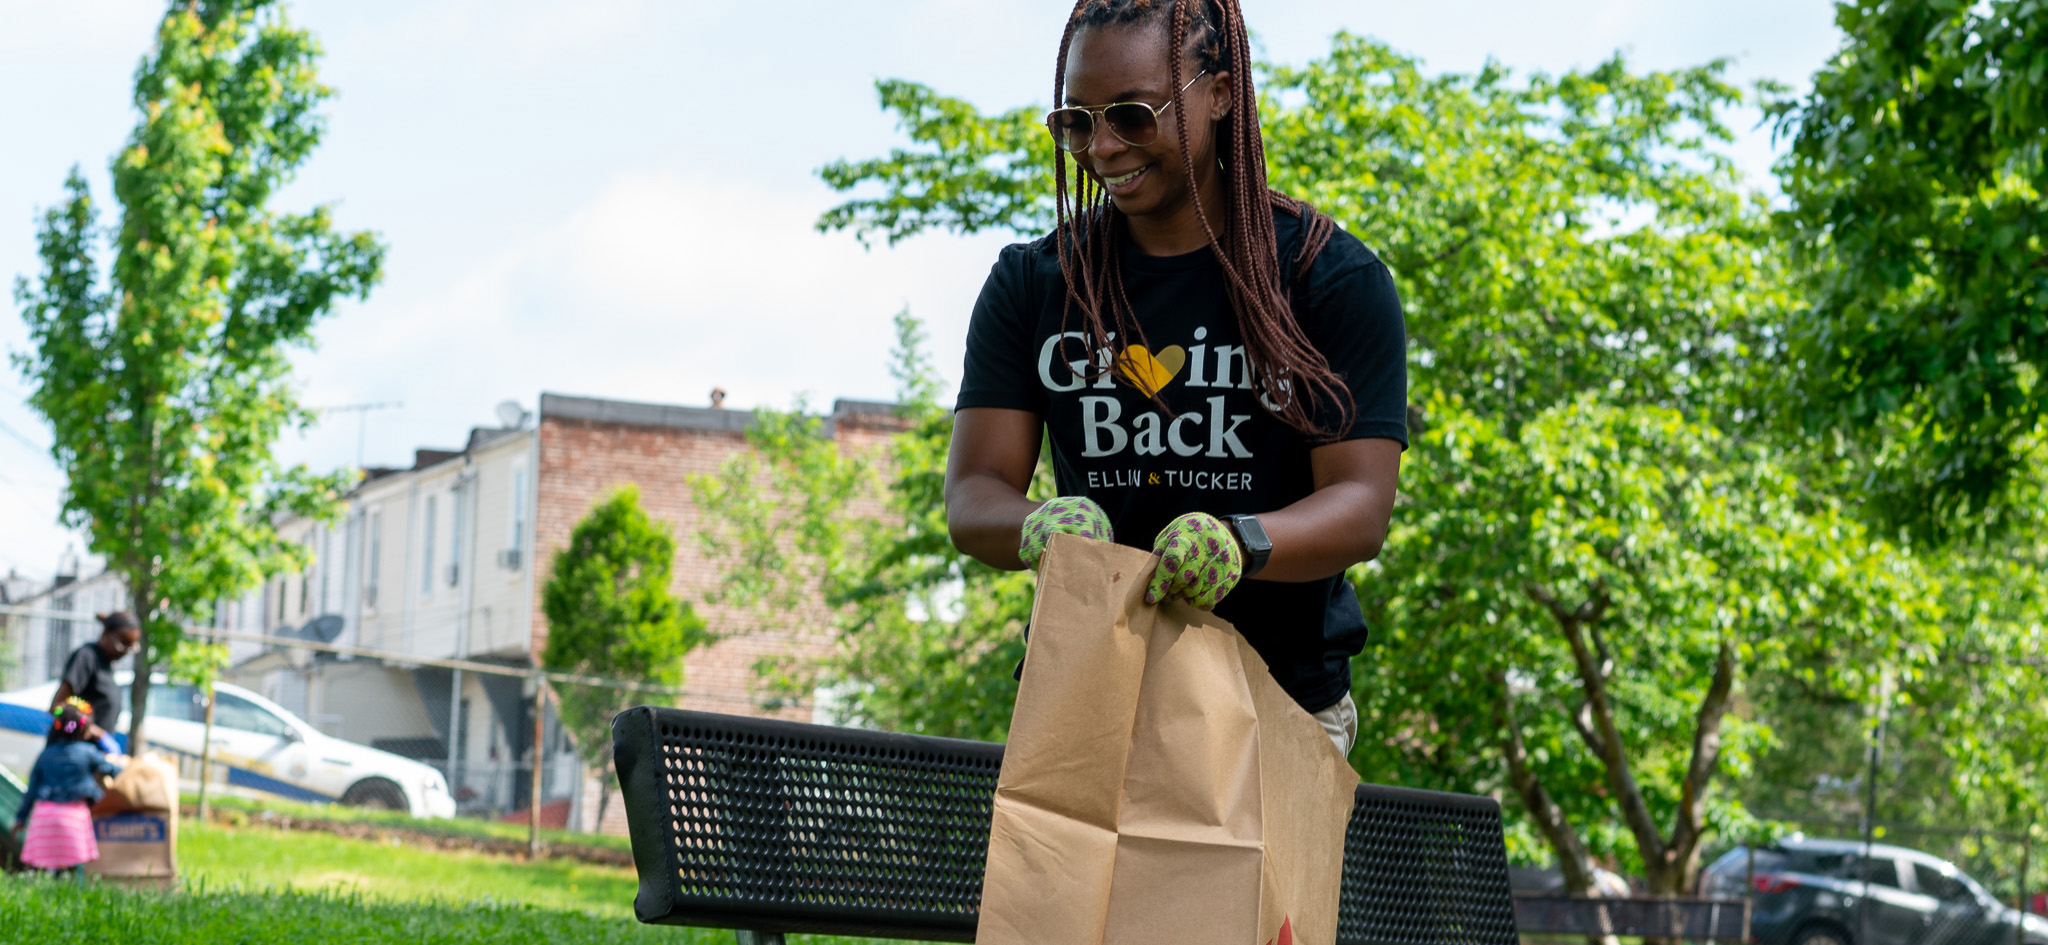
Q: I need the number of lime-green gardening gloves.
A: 2